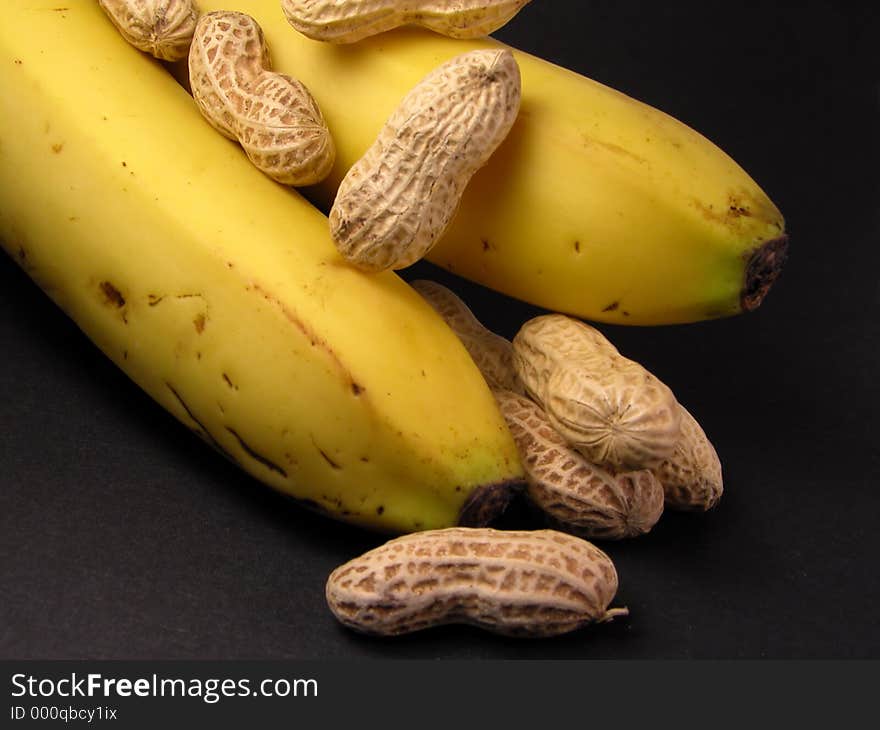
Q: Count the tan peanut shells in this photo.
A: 9